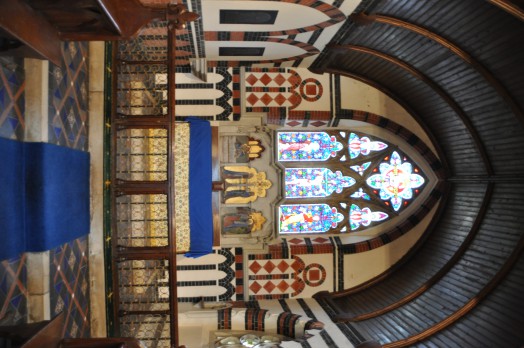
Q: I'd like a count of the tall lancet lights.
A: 3